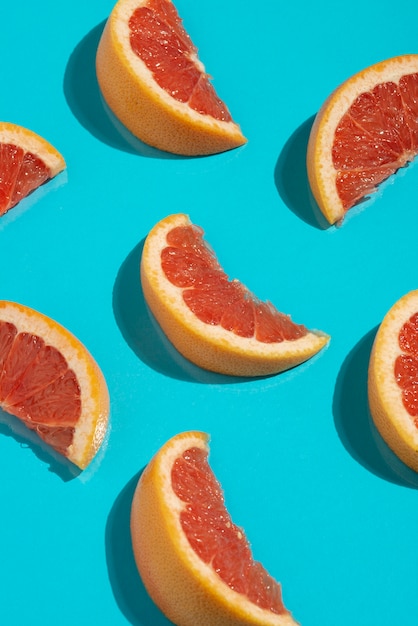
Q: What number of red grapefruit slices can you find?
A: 7